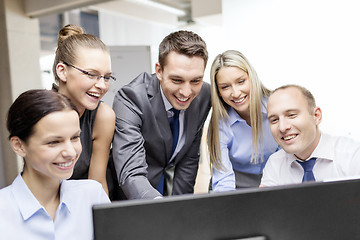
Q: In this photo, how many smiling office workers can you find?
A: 5